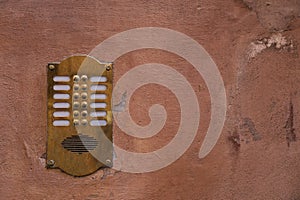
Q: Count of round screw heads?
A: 4